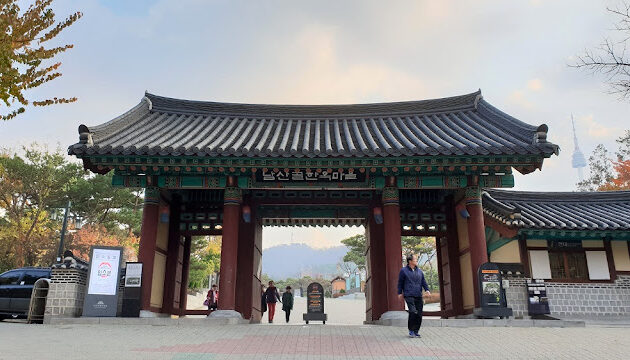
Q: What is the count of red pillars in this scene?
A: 4